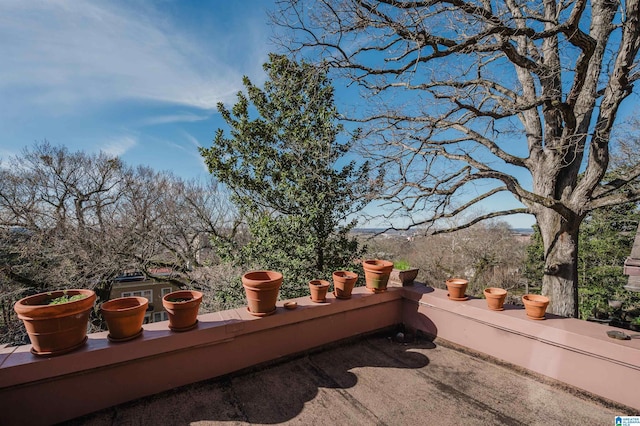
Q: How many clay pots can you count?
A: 10